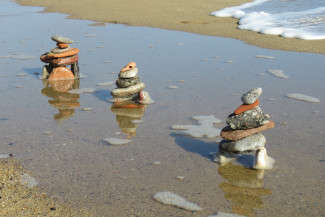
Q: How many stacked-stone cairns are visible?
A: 3